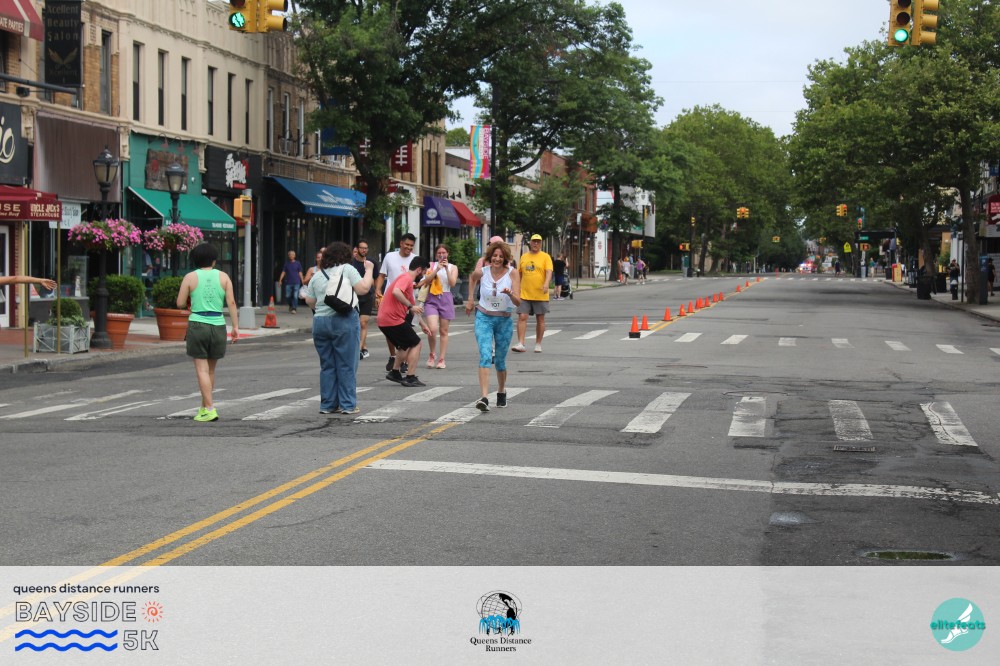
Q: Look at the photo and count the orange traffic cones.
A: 14